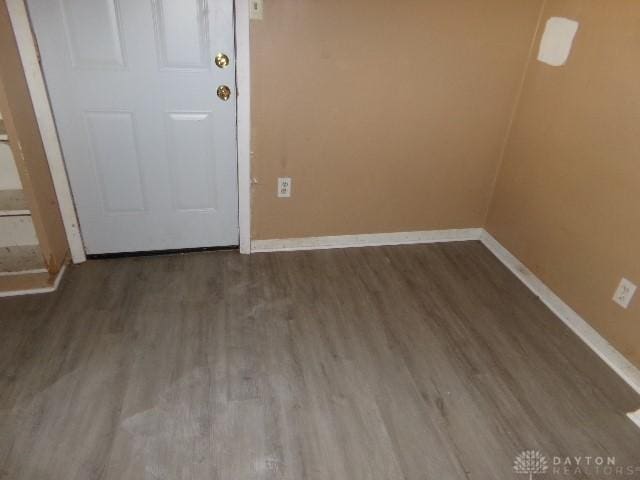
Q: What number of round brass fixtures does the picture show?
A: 2